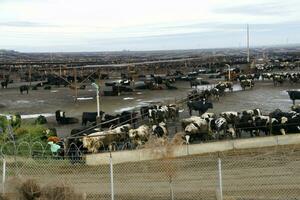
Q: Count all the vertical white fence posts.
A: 3